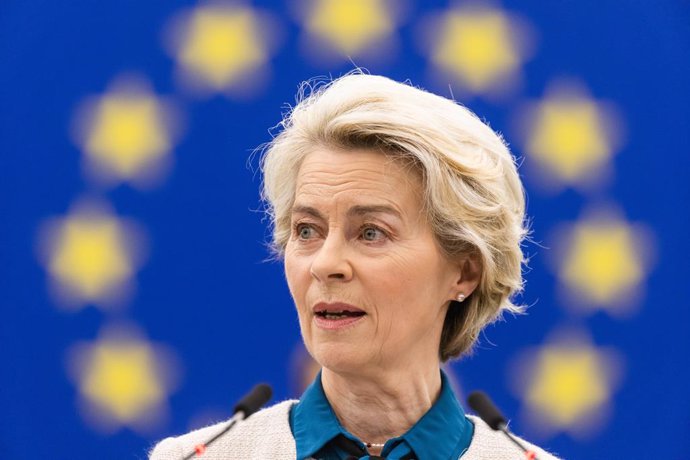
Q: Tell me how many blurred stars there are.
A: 9